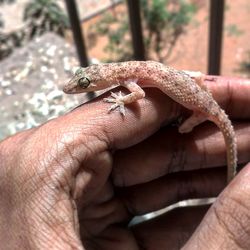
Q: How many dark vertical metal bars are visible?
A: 3